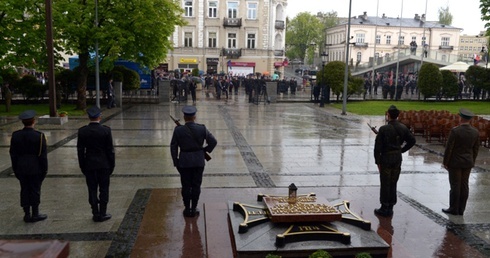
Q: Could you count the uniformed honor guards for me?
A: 5